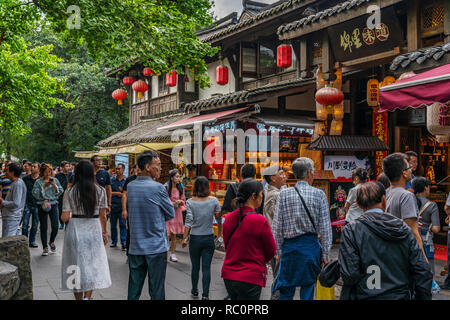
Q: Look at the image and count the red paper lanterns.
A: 8